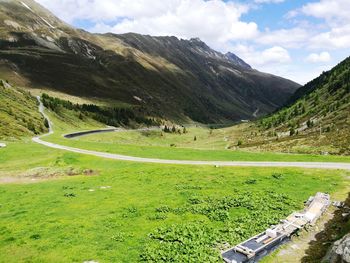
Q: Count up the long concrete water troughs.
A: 1